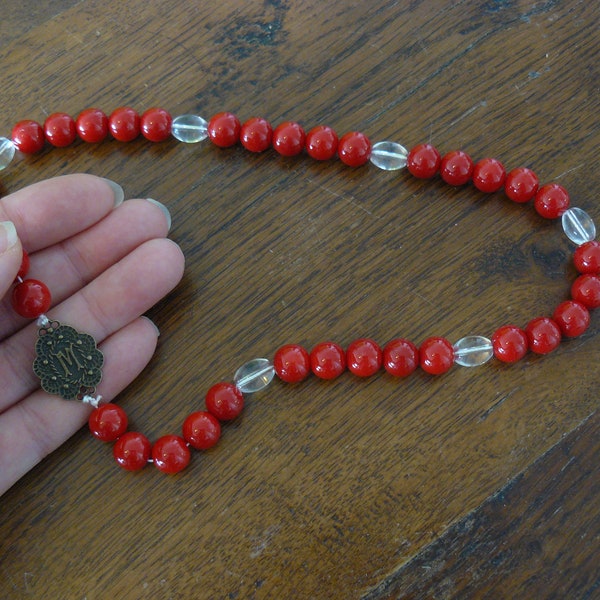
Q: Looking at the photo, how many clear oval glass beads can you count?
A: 6